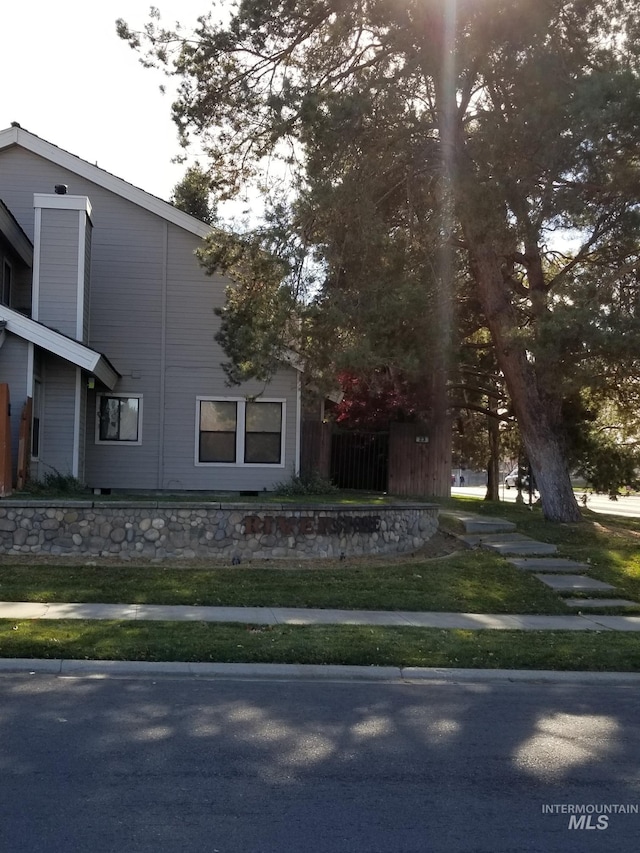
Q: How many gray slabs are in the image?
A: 6